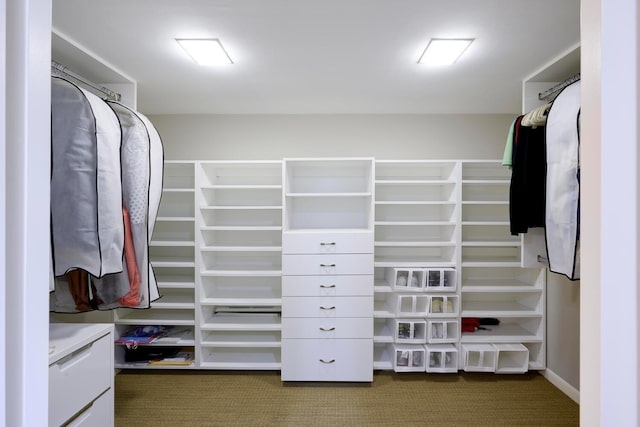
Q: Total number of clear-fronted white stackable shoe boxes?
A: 10